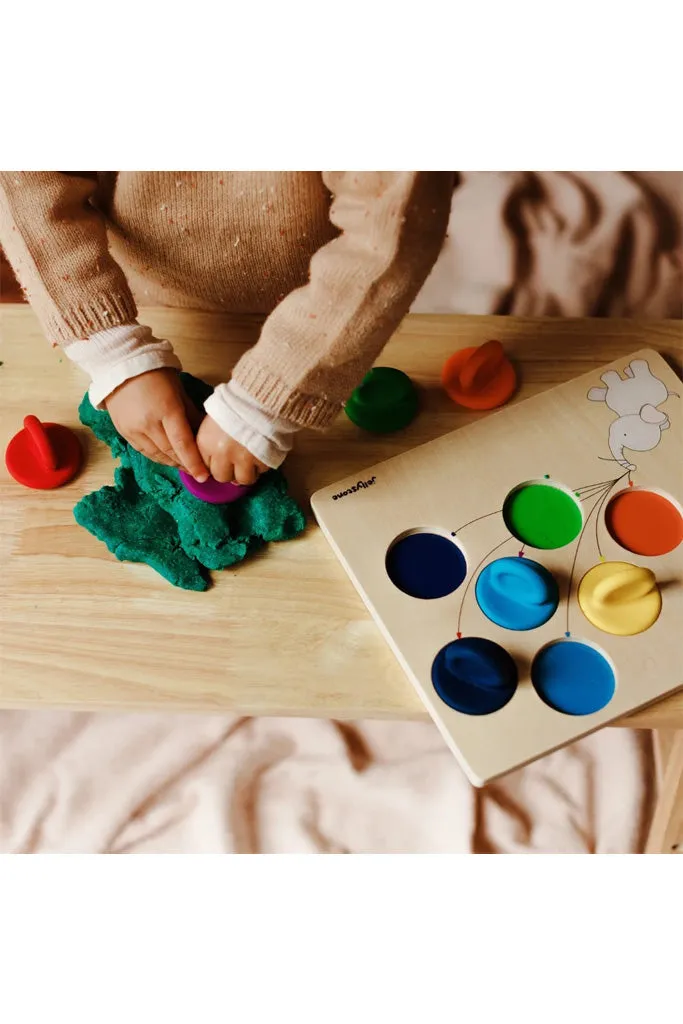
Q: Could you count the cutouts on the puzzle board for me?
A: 7